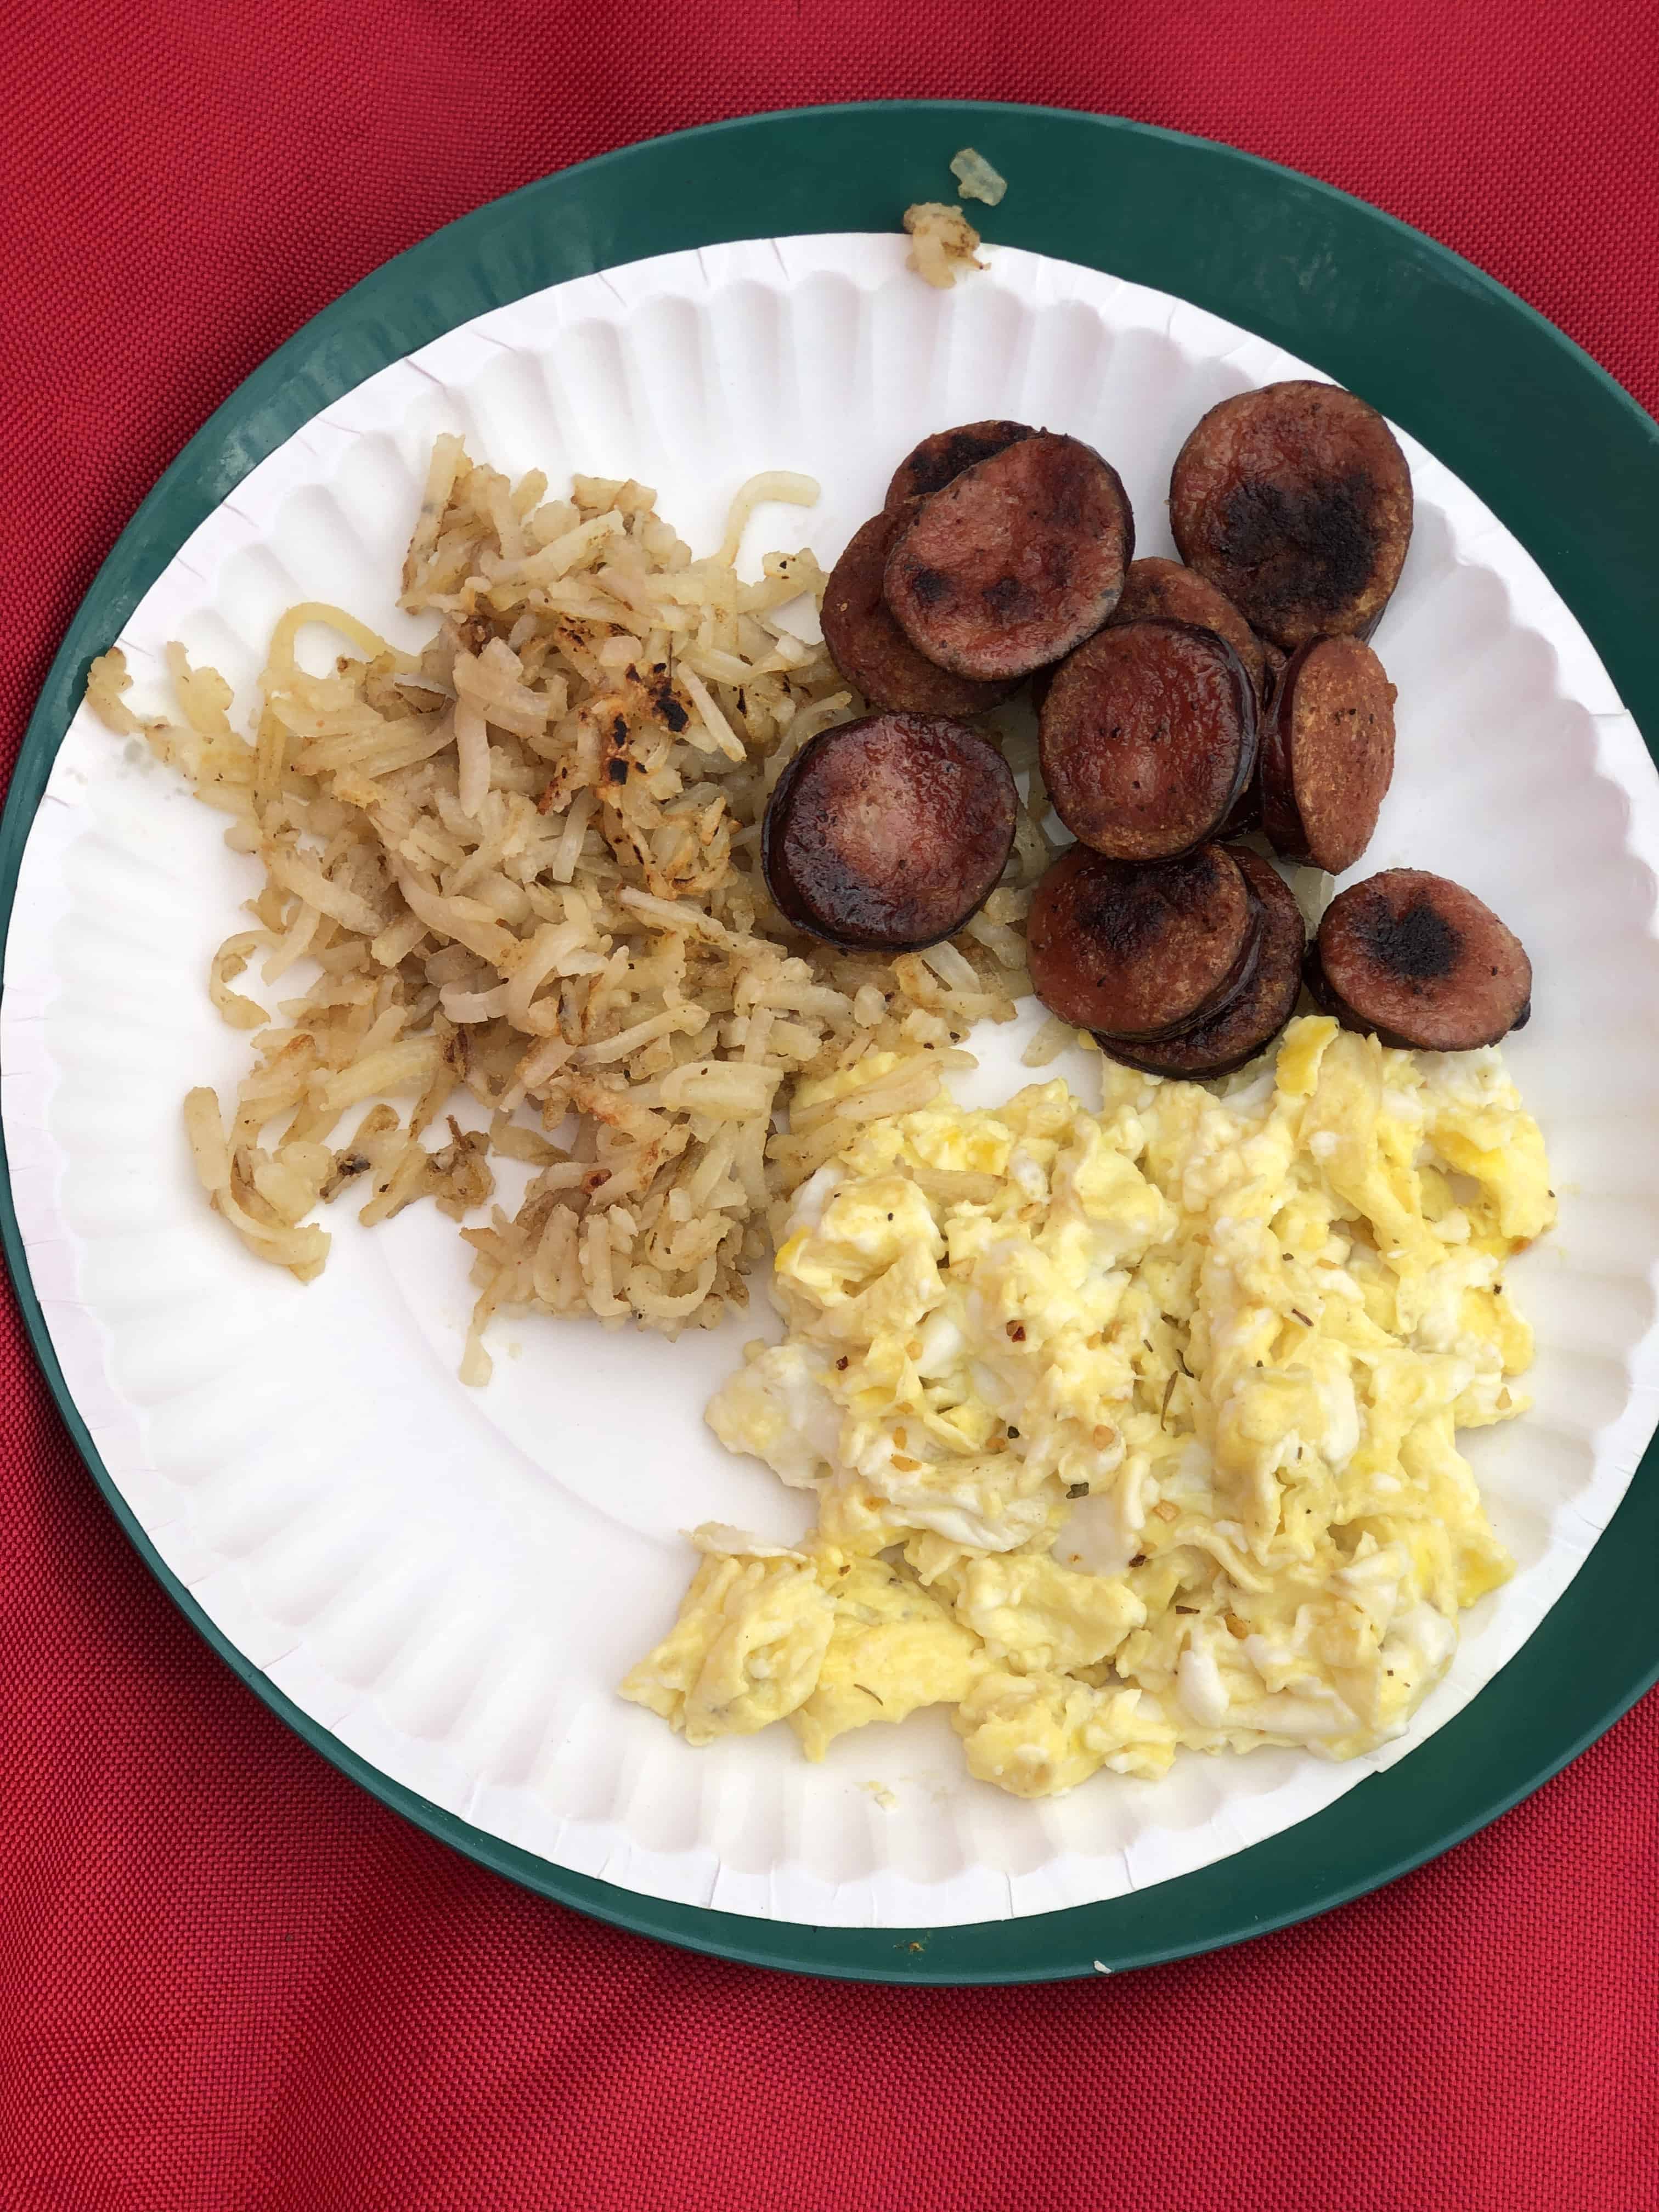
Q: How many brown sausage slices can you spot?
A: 11